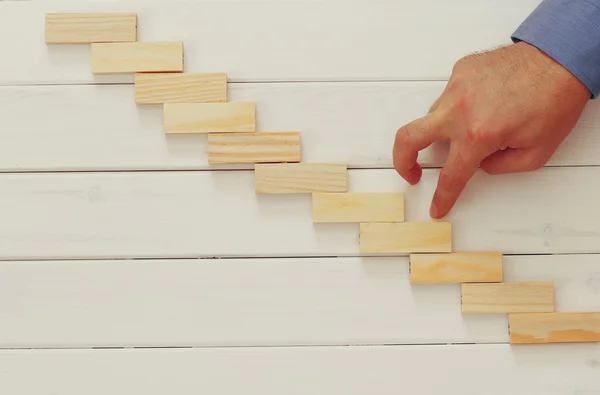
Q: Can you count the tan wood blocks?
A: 11